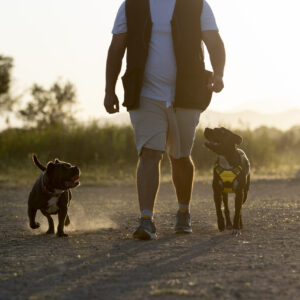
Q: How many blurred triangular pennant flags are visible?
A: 0